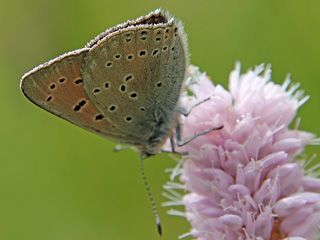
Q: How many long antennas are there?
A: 1